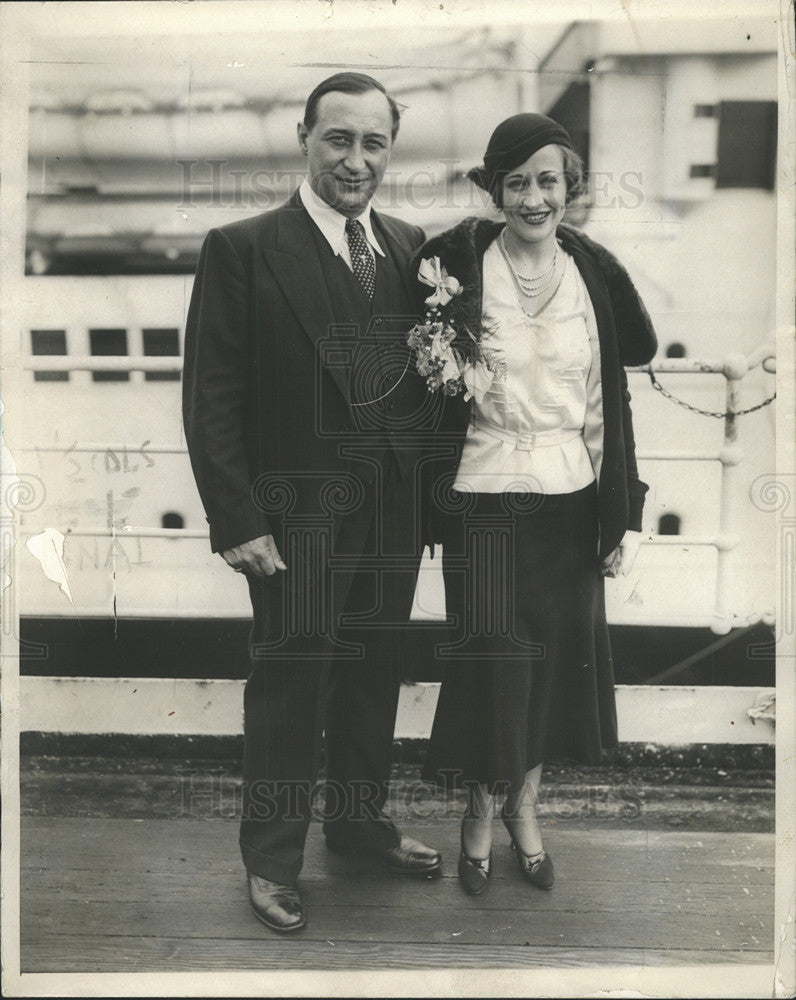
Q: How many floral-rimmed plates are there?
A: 0